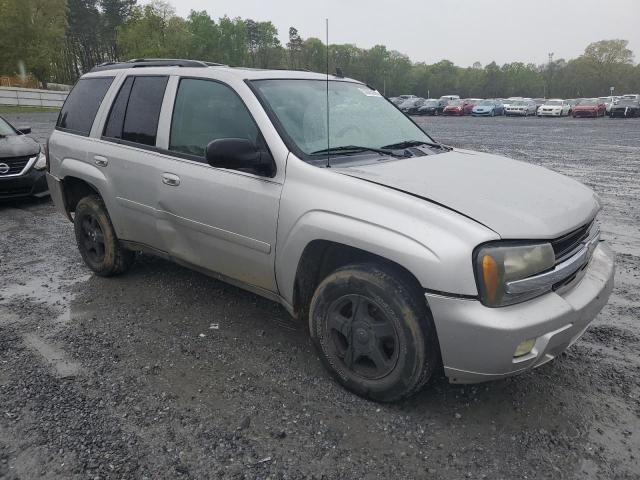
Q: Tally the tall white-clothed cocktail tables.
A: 0